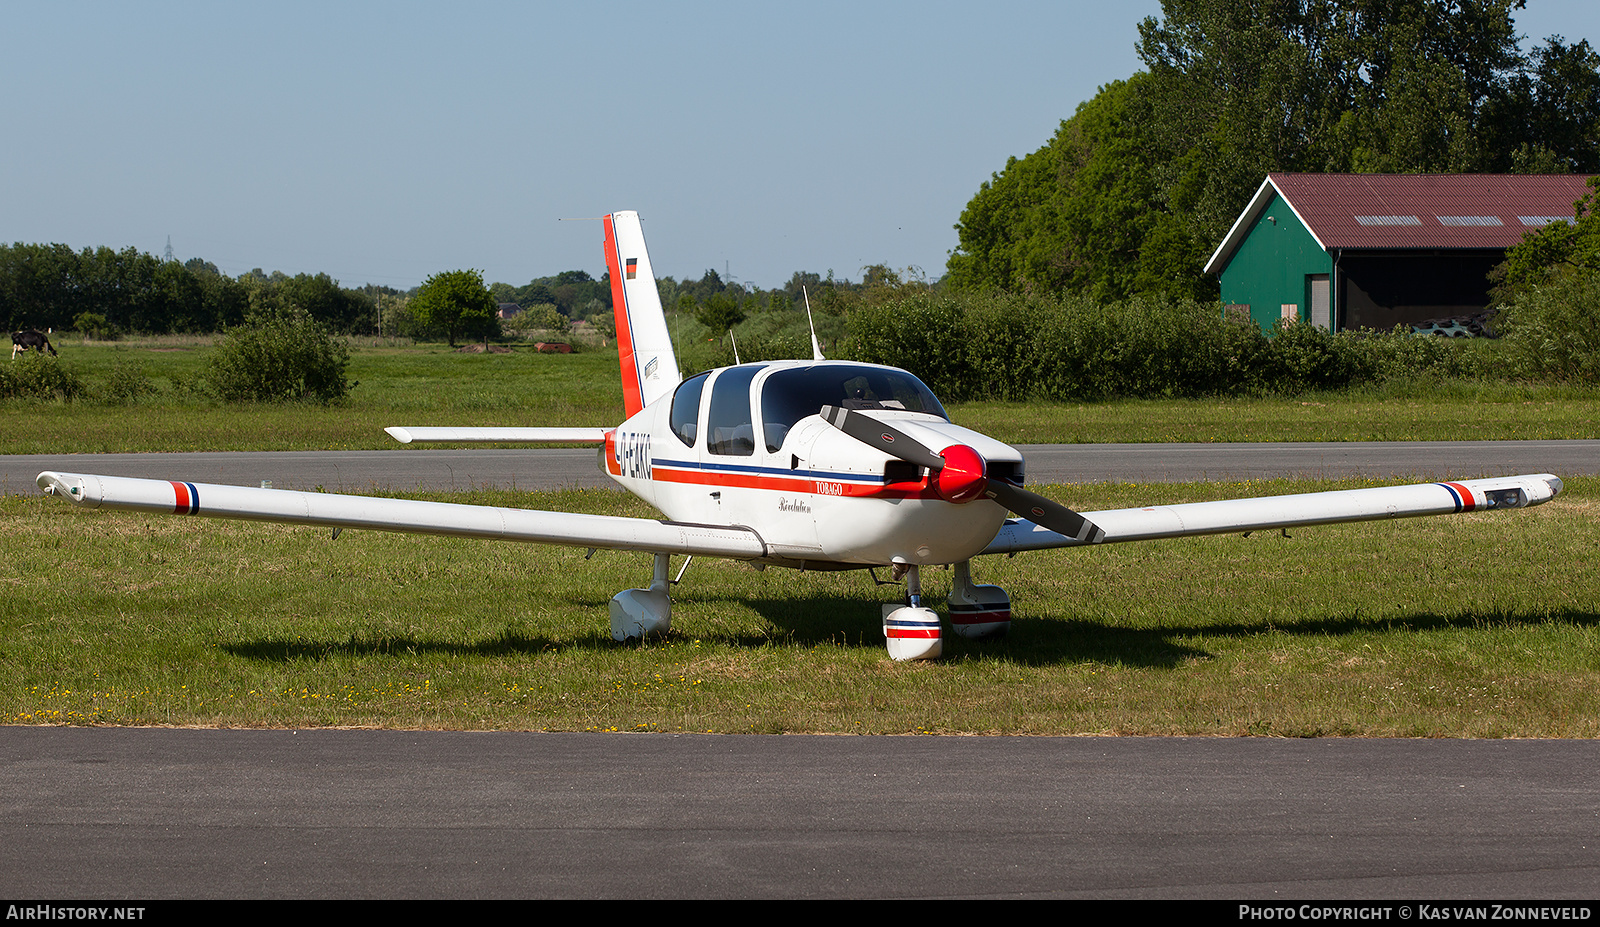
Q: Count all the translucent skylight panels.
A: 3